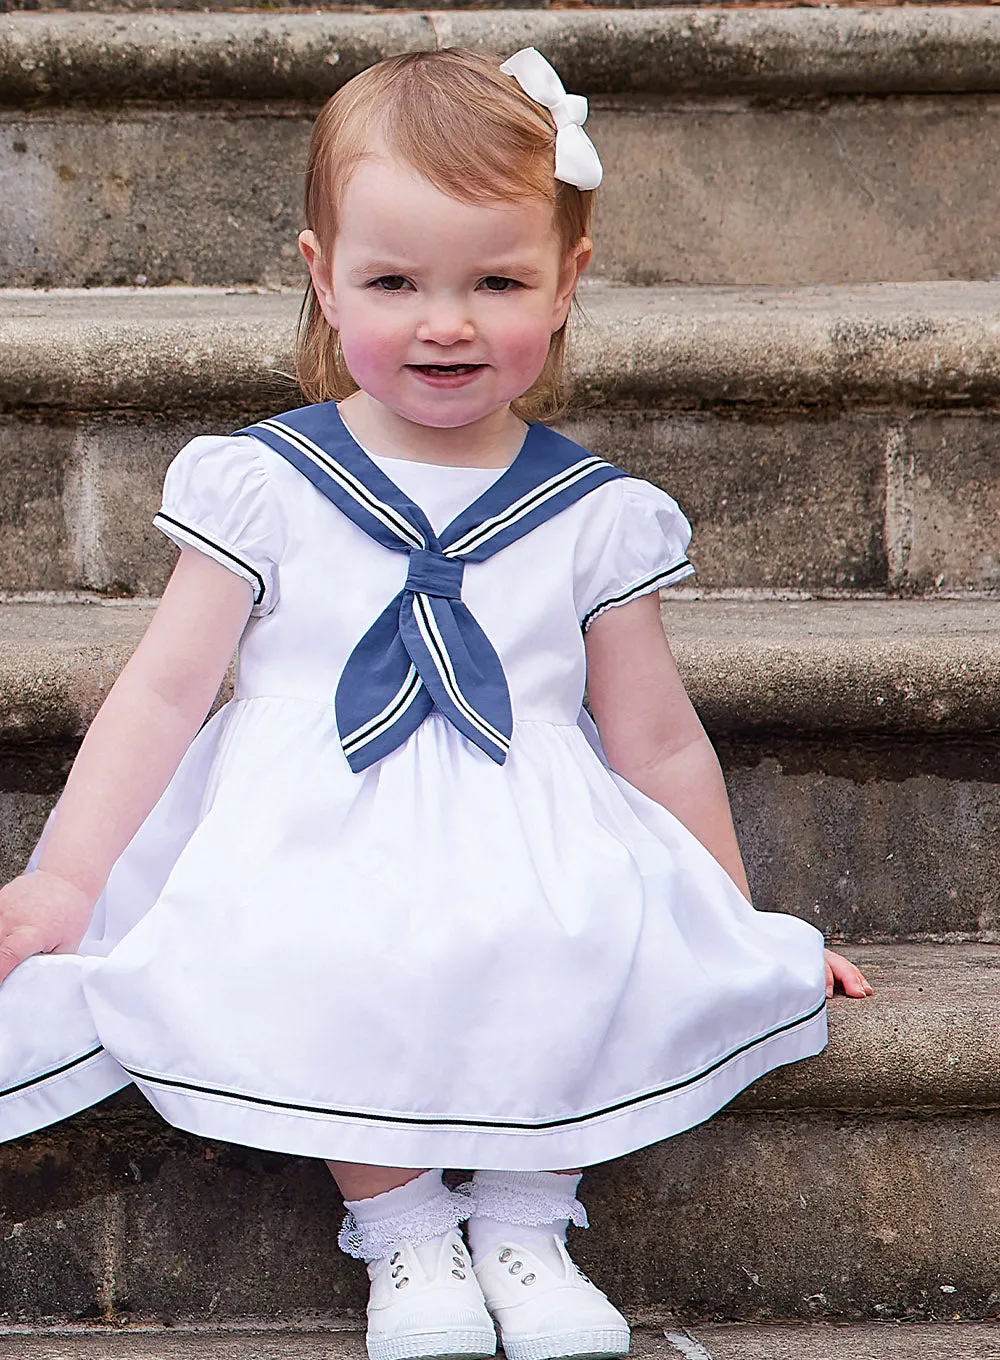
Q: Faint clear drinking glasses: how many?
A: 0